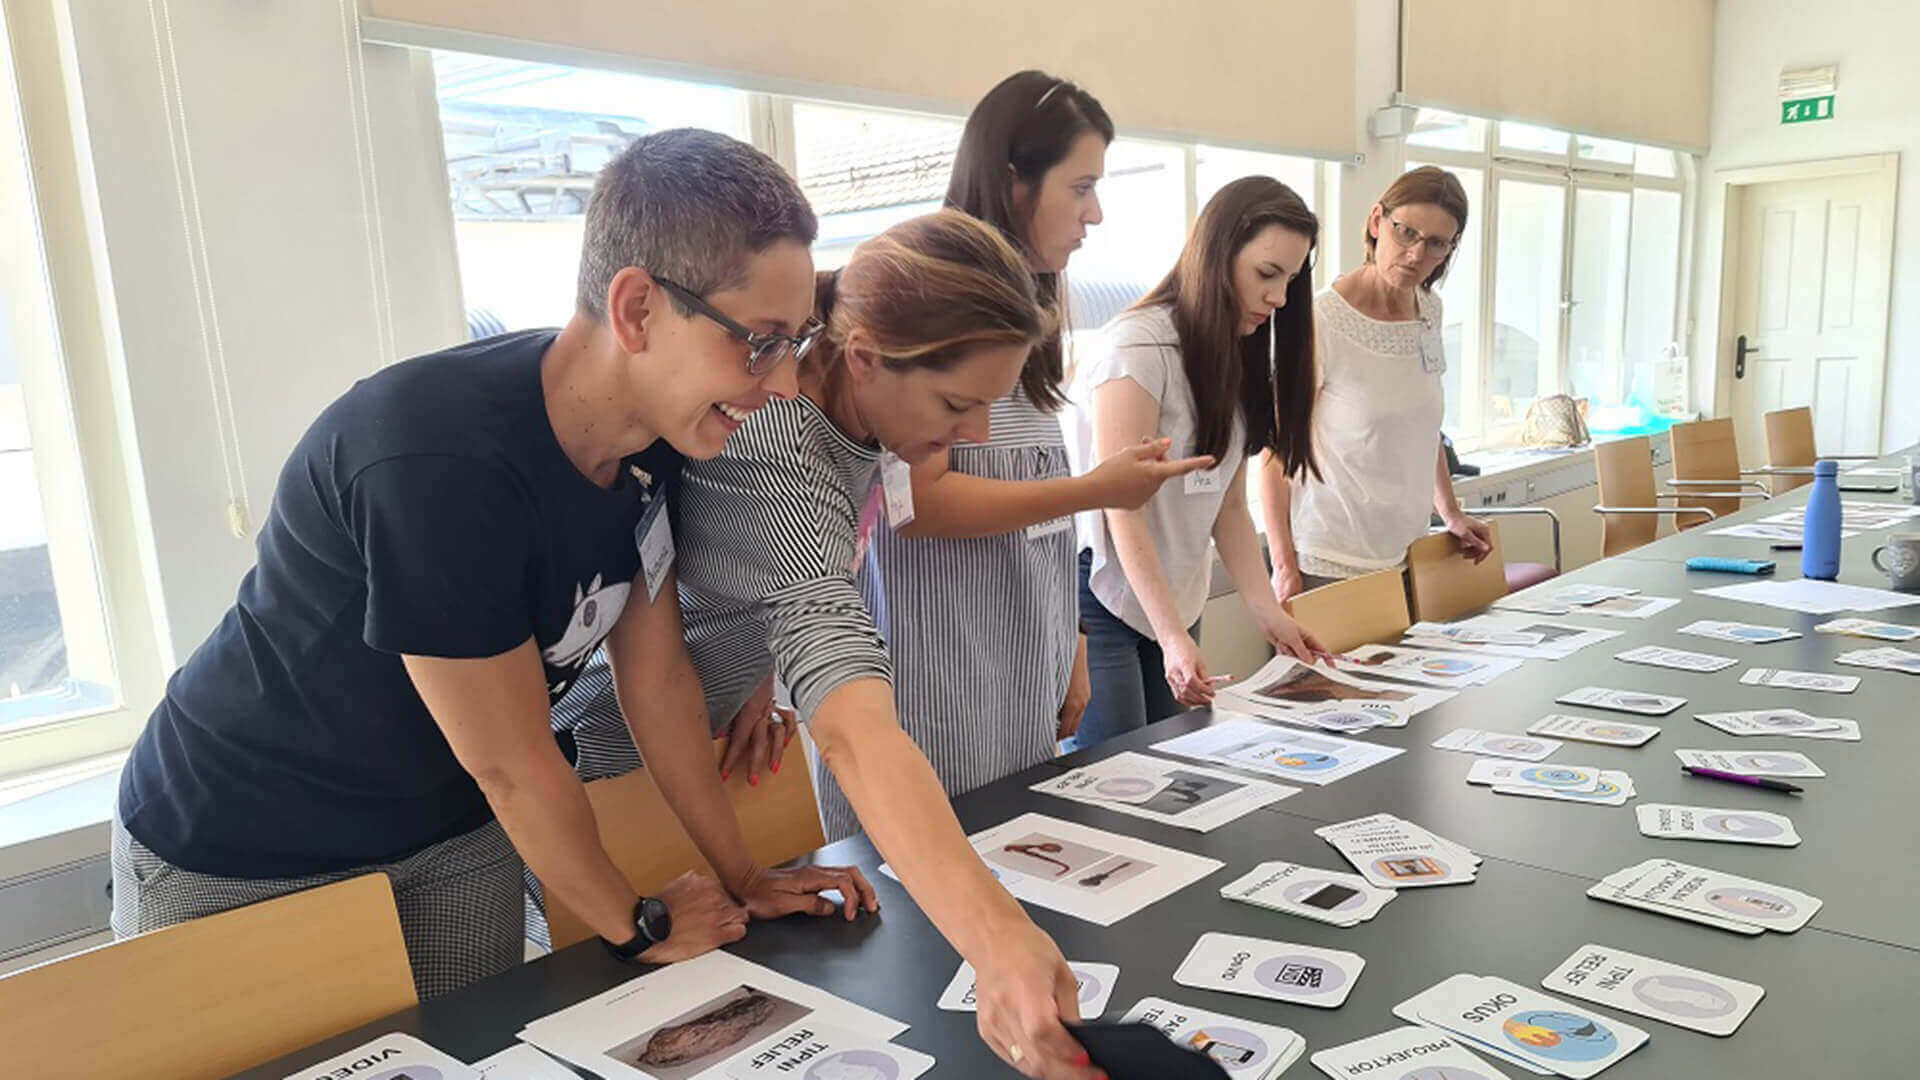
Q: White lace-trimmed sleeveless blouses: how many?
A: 1